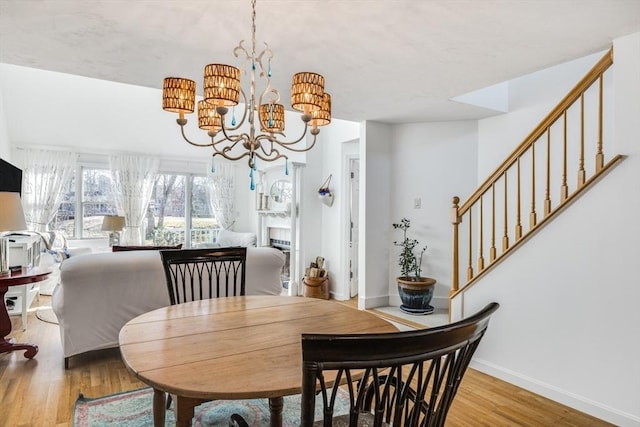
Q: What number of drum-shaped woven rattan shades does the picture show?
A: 6